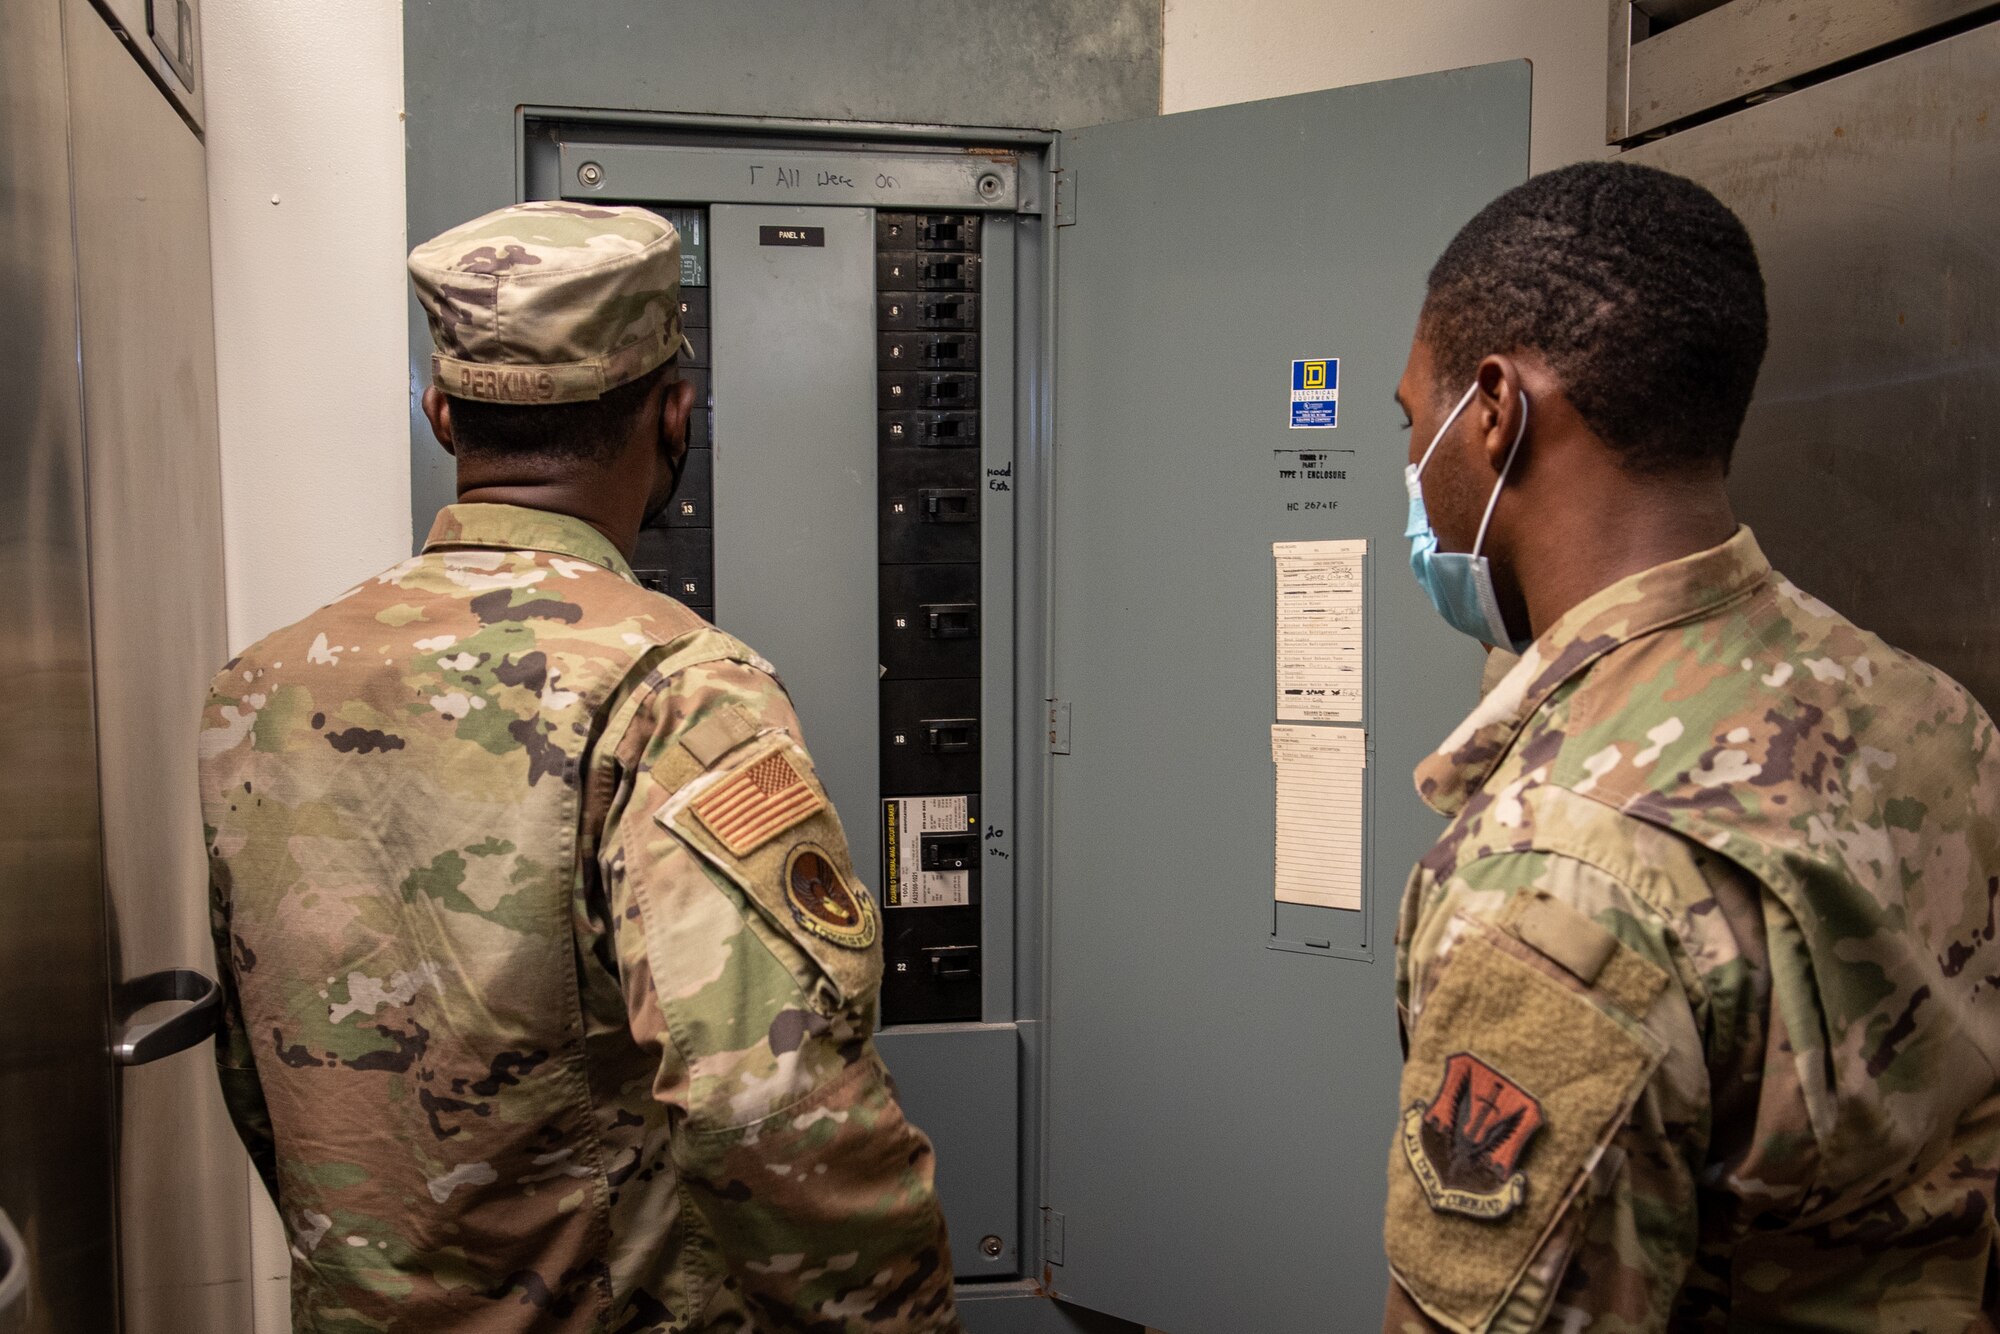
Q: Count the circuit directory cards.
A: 2